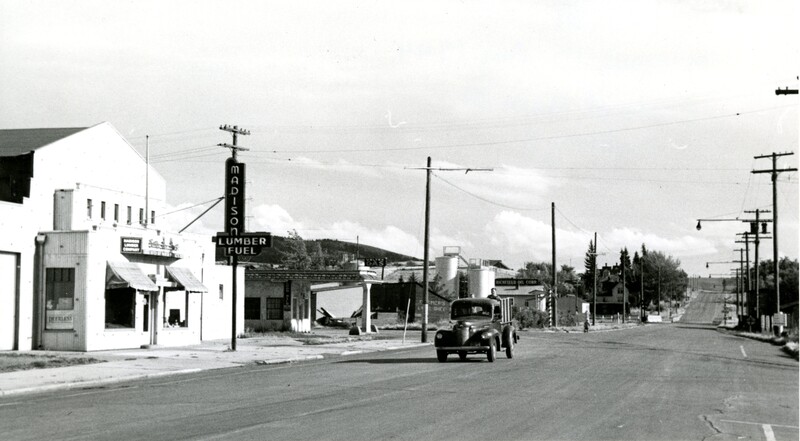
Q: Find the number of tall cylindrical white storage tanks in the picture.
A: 2